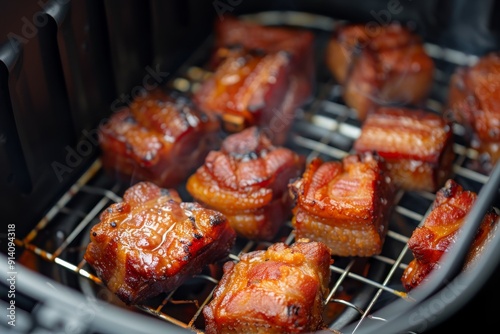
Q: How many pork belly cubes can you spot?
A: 11